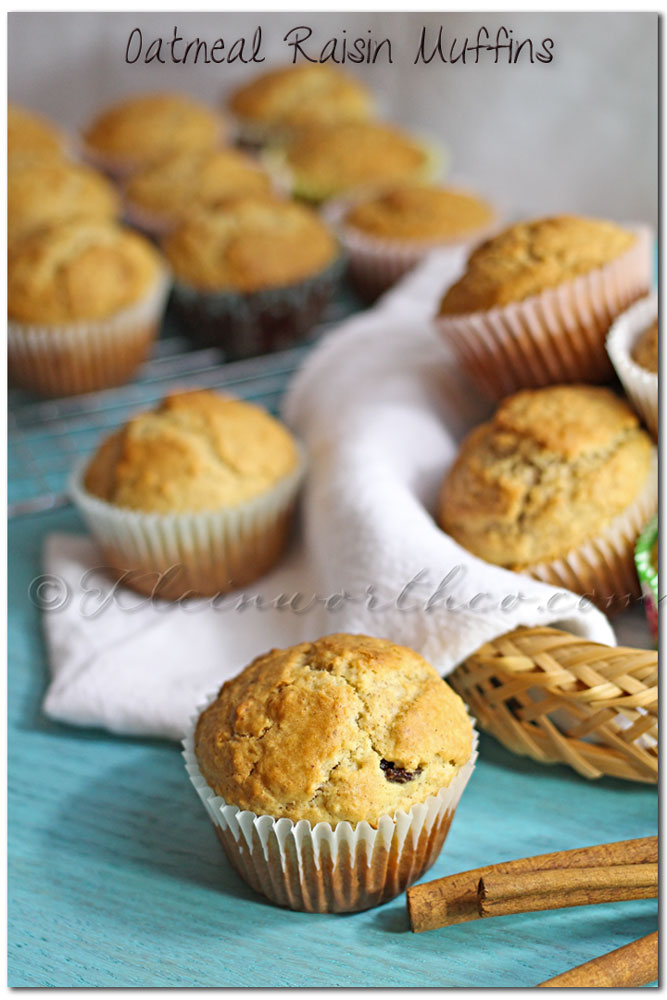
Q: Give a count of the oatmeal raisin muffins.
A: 15